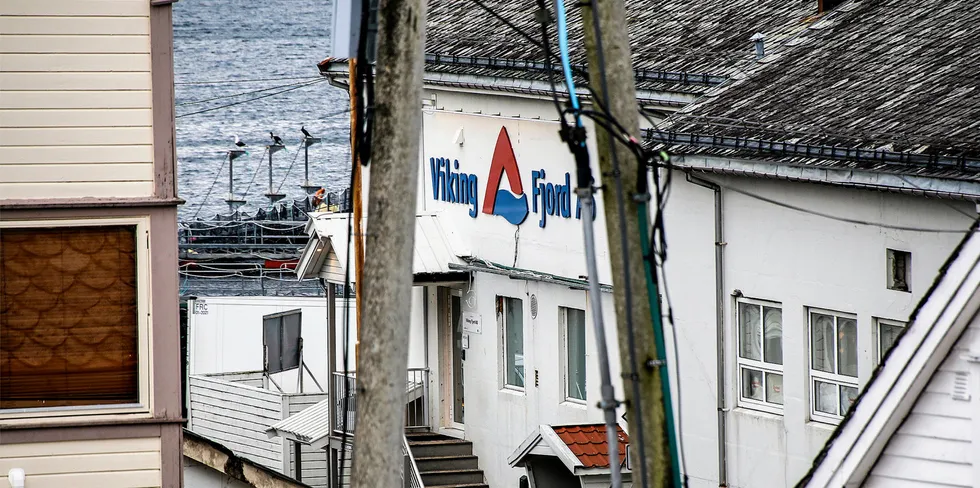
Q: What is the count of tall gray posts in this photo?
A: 2